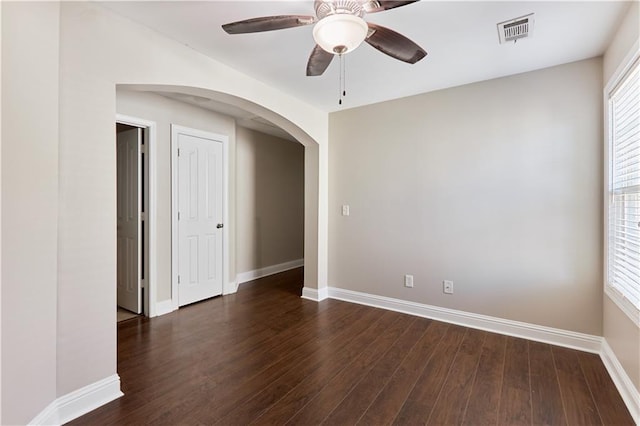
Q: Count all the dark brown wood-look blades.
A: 4